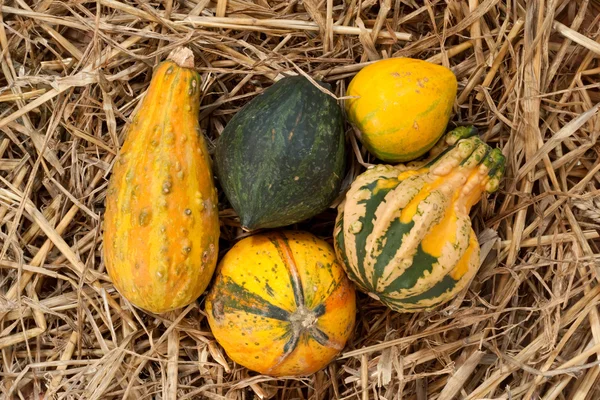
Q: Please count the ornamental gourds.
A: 5